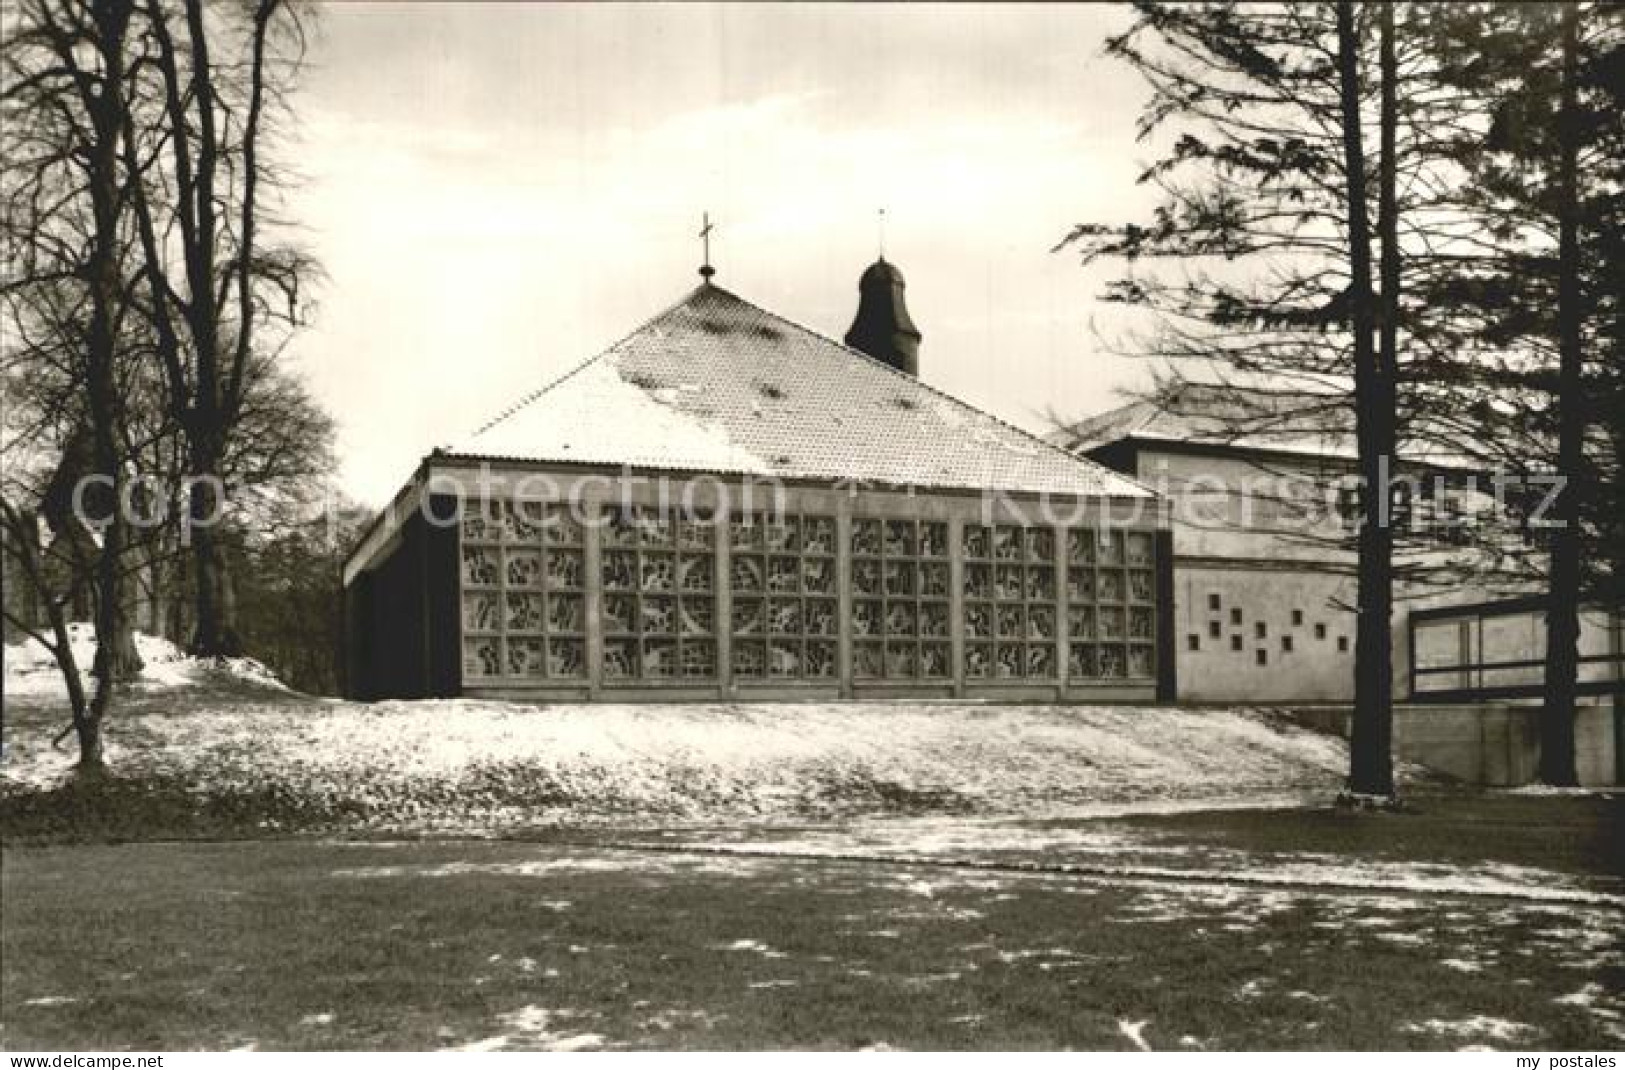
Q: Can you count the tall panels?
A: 6